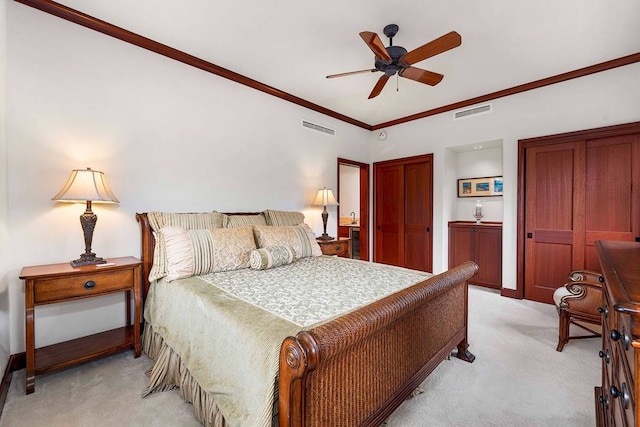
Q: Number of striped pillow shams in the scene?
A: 3